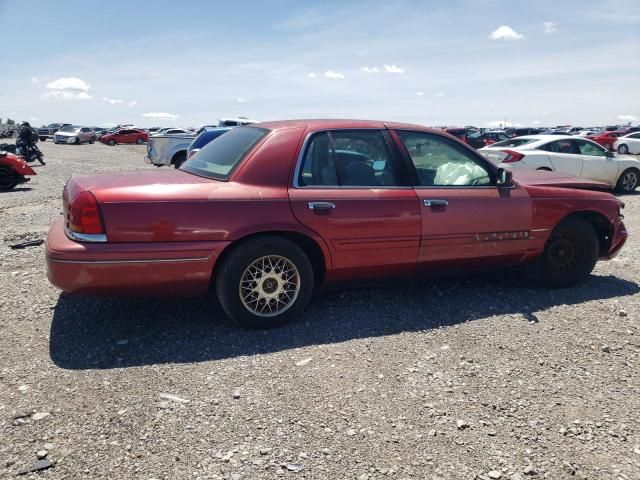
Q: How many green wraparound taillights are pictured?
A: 0